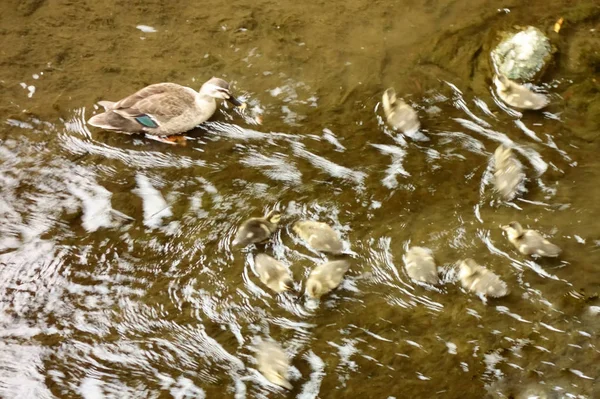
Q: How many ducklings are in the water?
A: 11